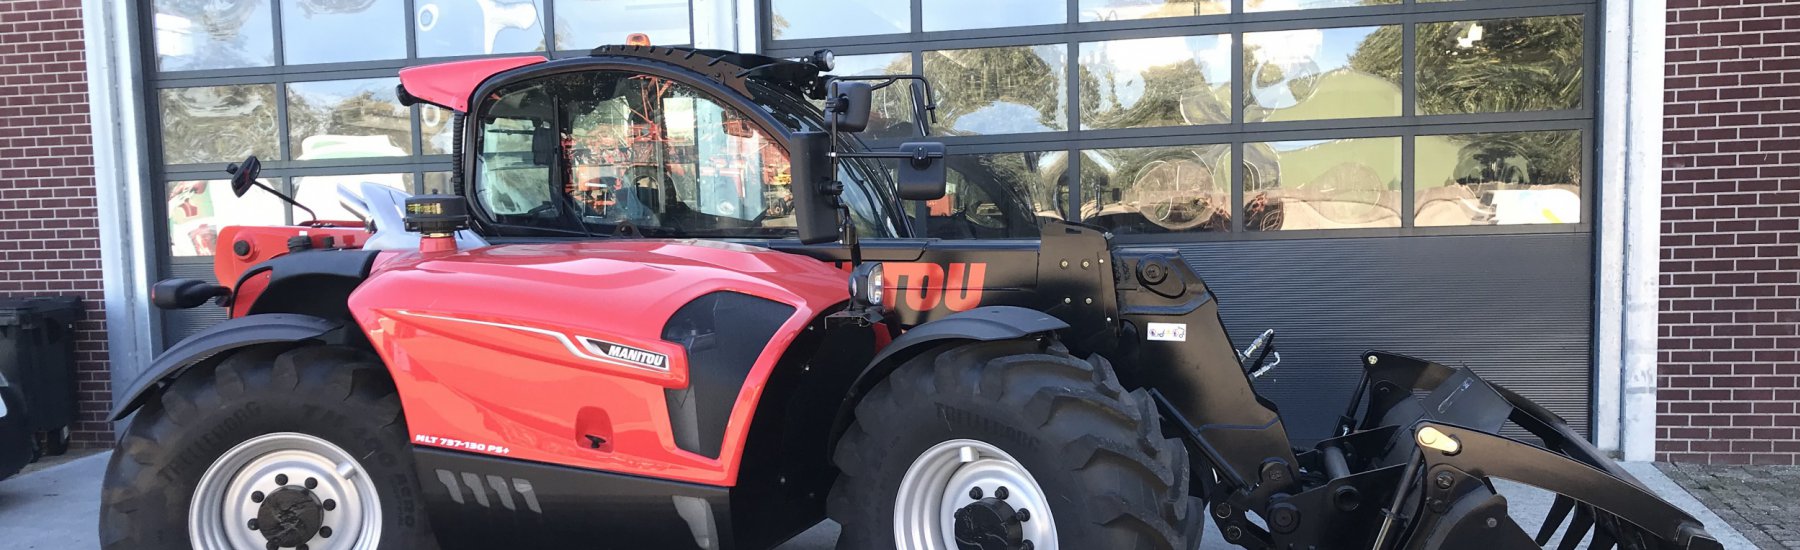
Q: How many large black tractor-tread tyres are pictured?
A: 2